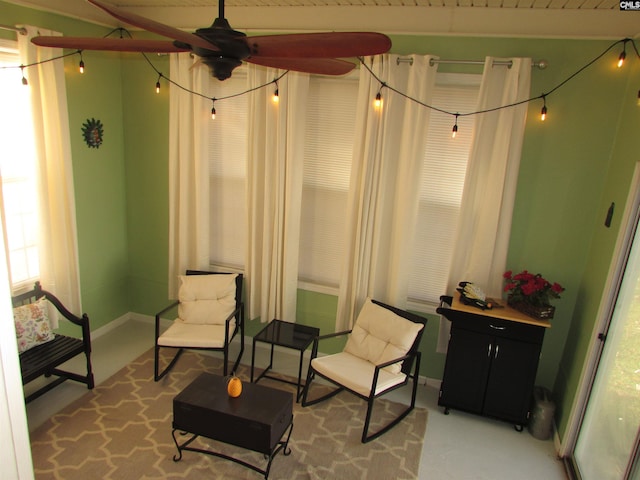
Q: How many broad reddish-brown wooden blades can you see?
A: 4